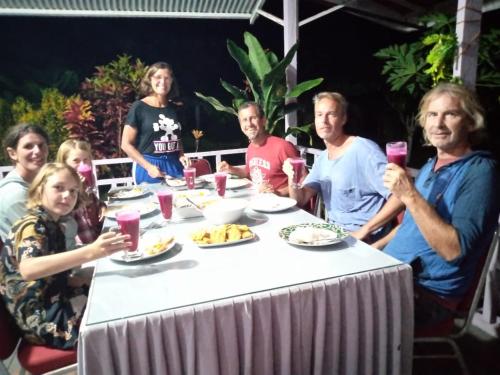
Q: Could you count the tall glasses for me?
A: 7